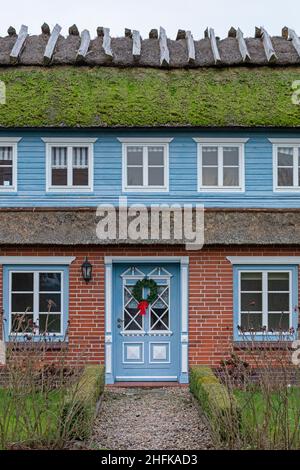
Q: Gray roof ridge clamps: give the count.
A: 11